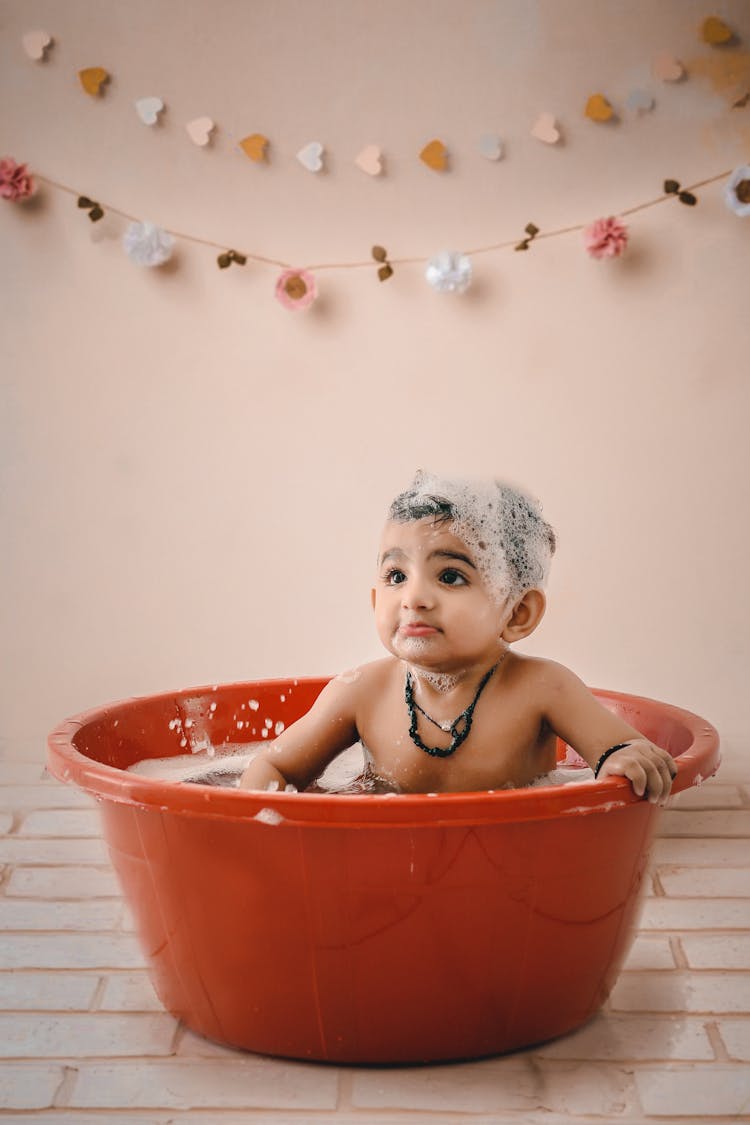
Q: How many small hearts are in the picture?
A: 14